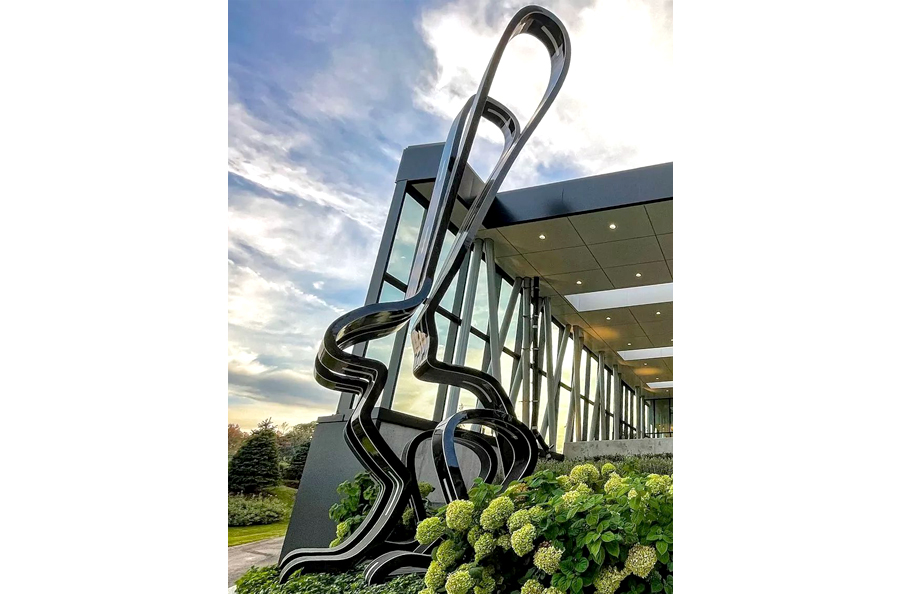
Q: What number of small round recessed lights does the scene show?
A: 11